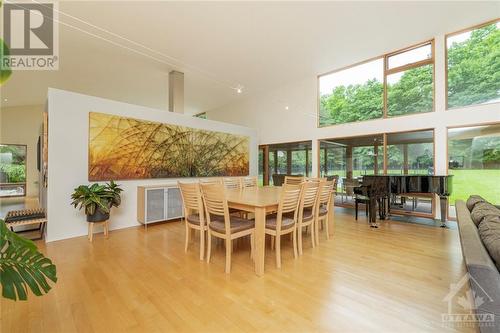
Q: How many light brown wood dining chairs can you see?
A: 10